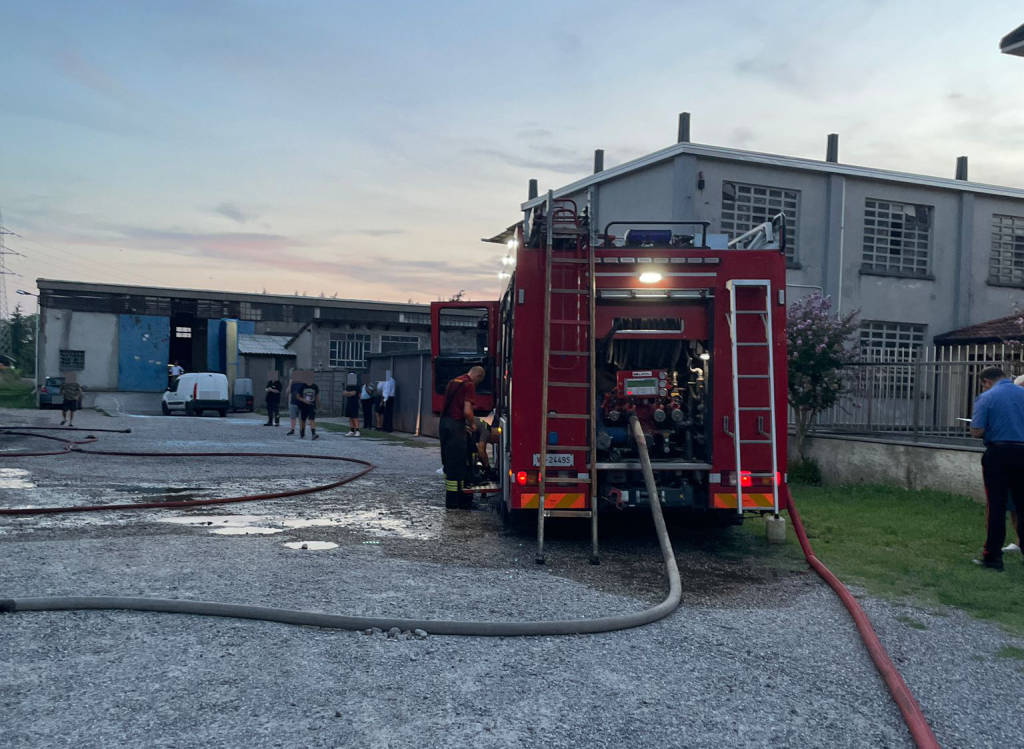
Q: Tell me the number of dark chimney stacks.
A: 5